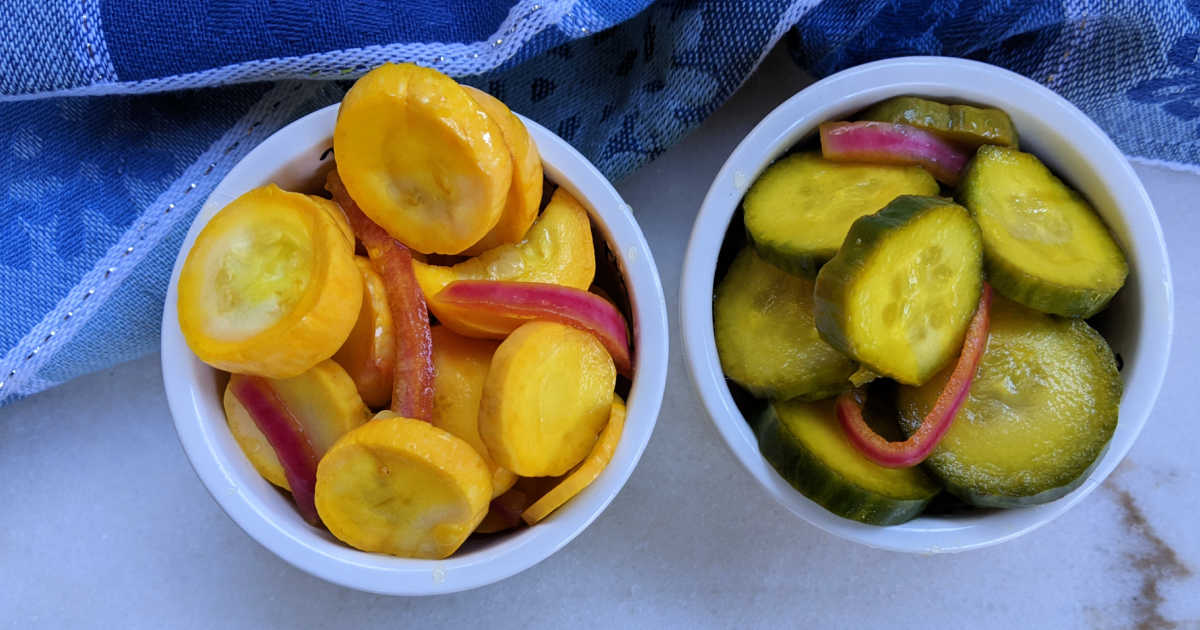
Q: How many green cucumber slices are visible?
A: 7